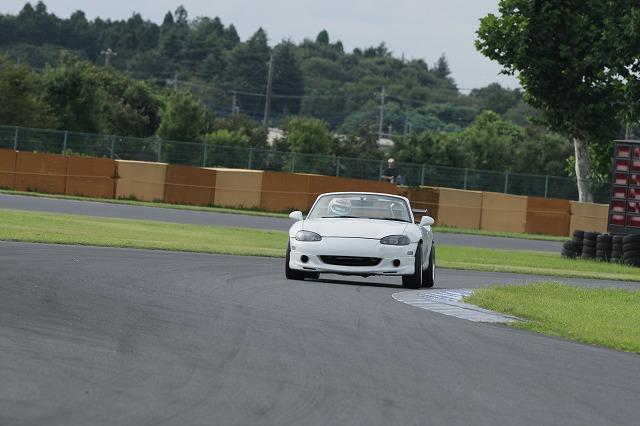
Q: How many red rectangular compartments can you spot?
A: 12